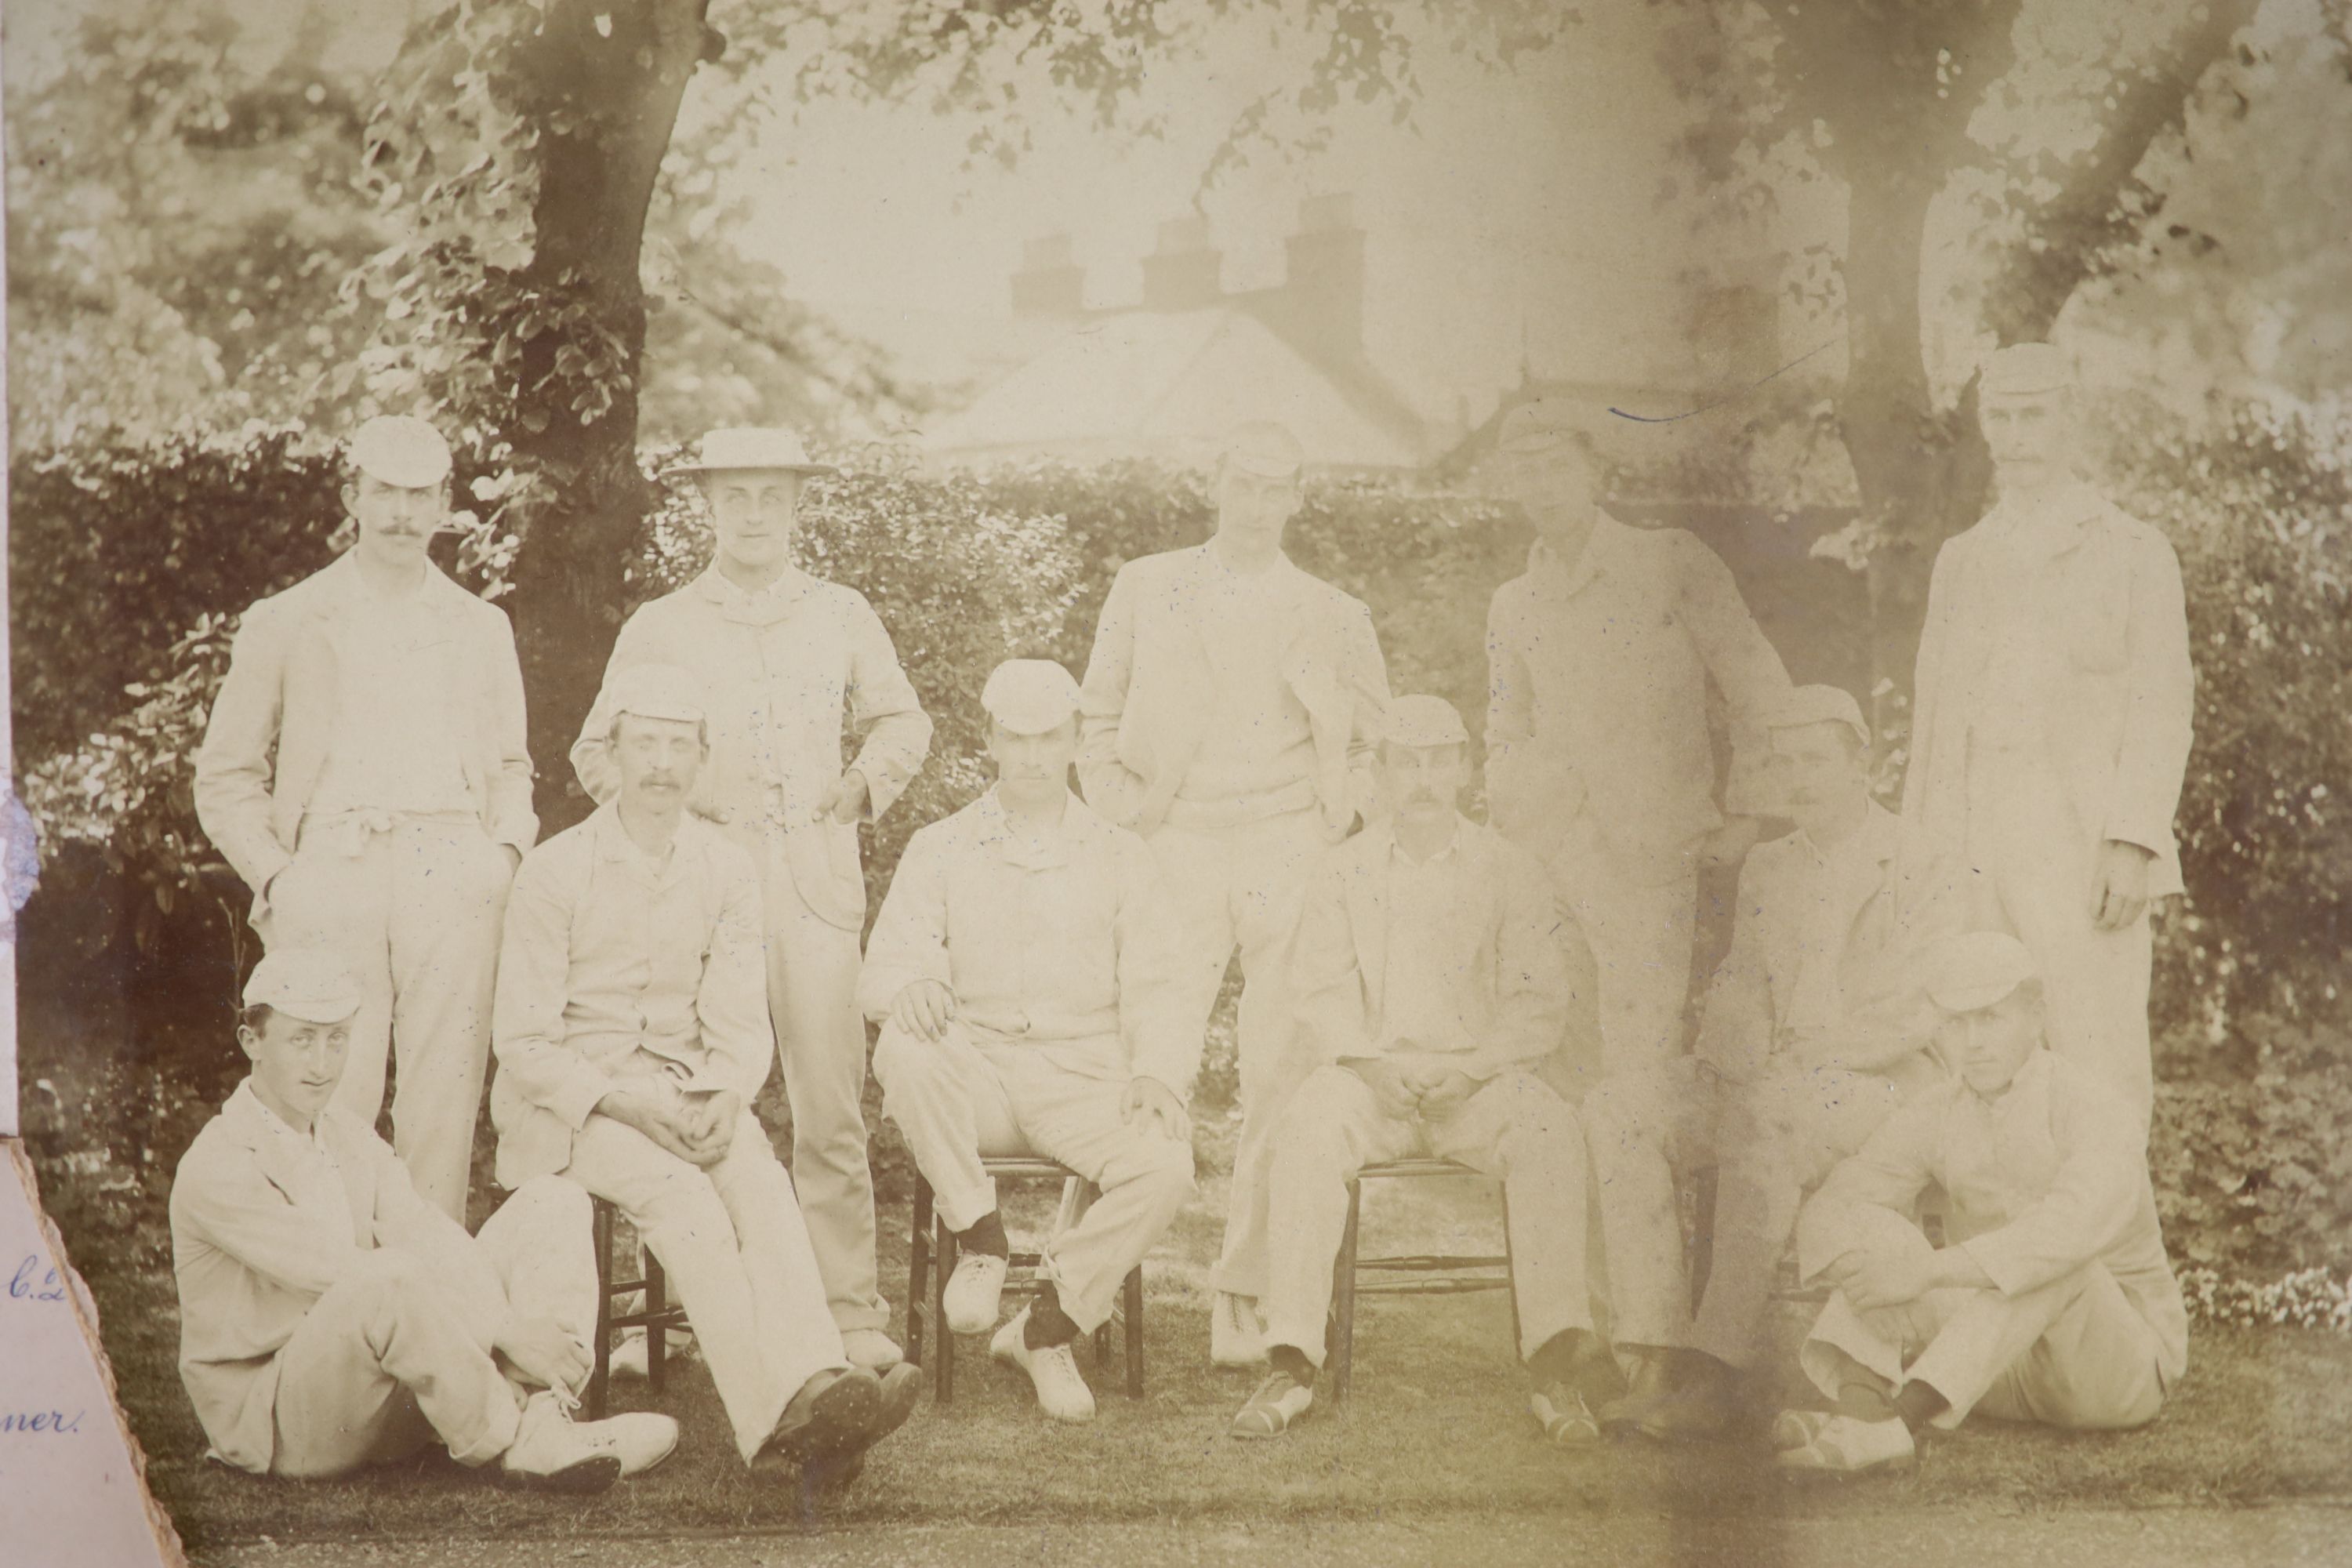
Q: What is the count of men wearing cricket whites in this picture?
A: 11